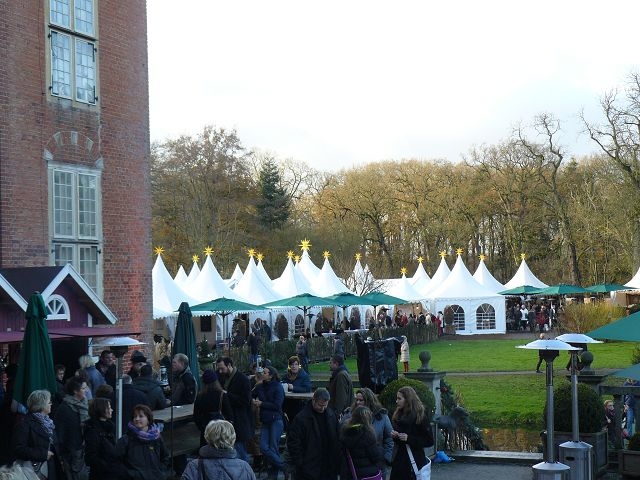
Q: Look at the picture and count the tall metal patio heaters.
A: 3